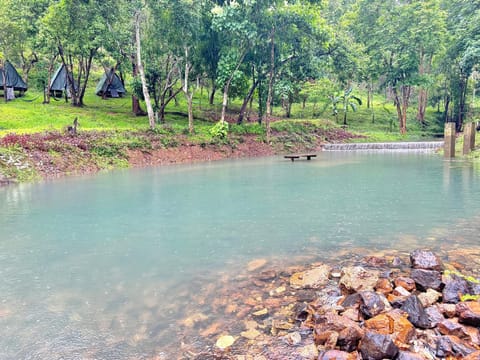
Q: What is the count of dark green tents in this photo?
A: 3